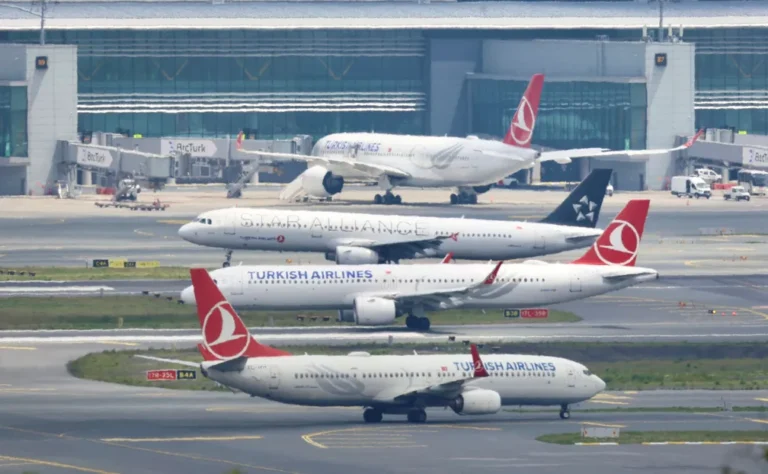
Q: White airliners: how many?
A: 4